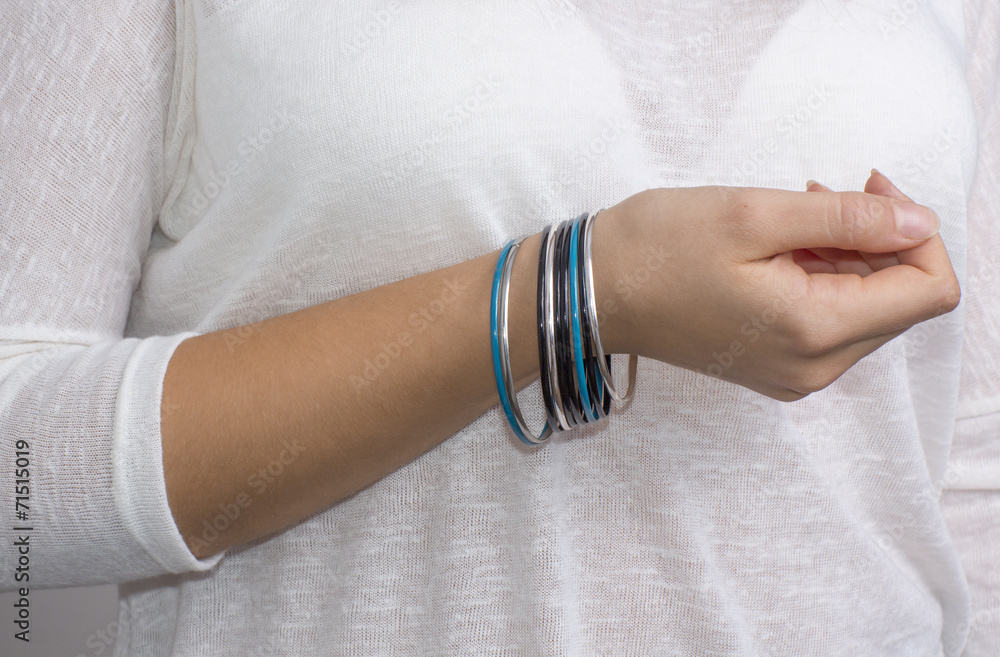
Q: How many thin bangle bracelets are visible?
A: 9